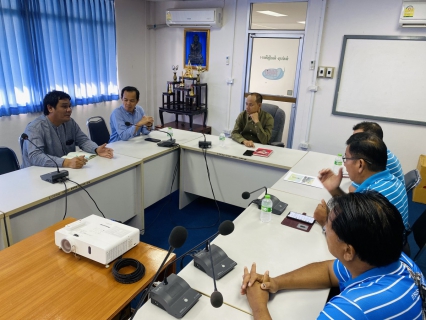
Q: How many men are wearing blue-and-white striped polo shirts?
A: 3